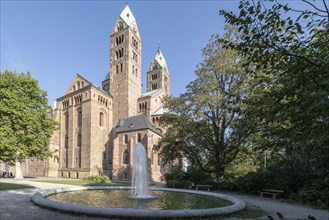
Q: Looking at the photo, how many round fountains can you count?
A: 1